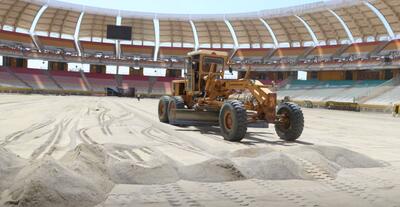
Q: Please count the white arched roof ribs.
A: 10